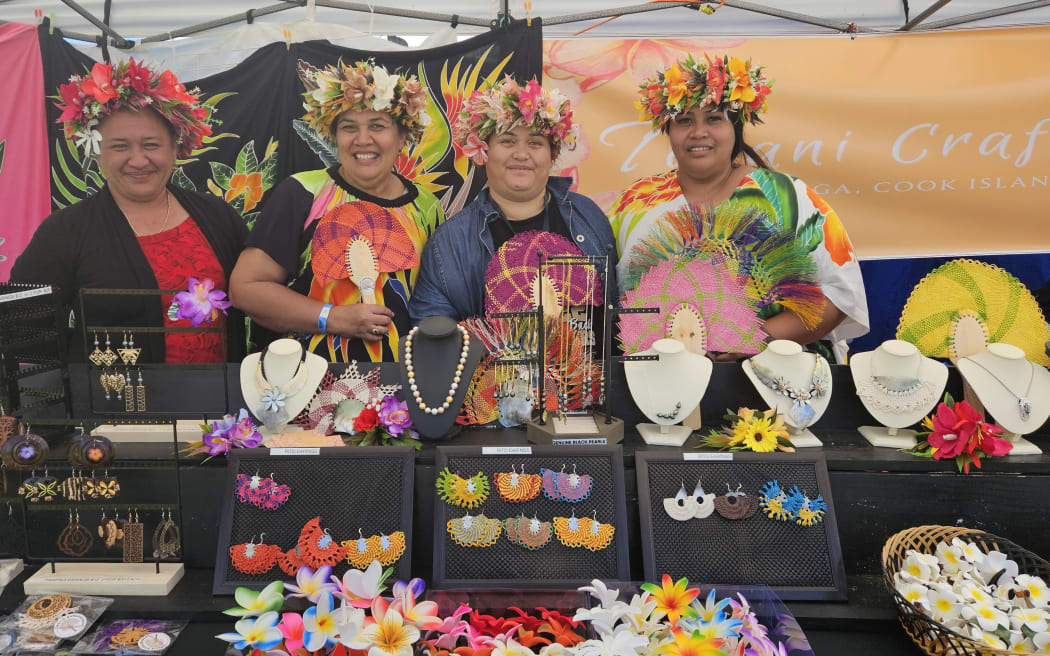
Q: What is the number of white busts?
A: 5